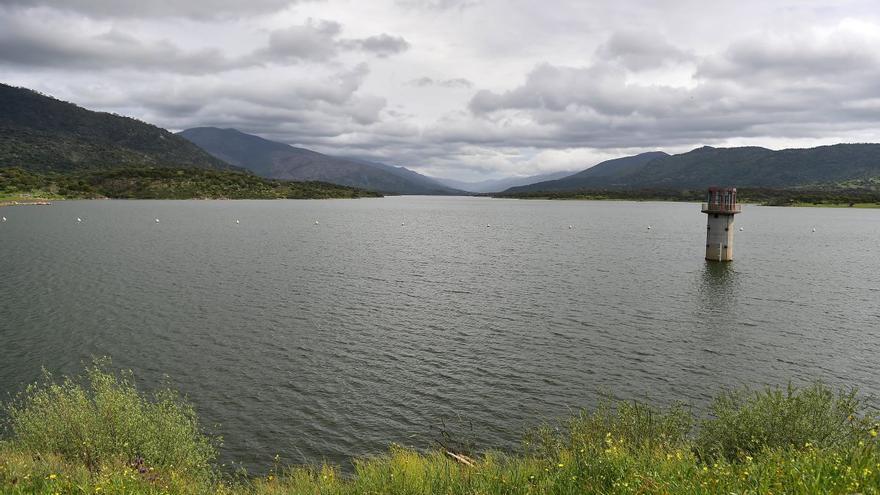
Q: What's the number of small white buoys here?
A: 11